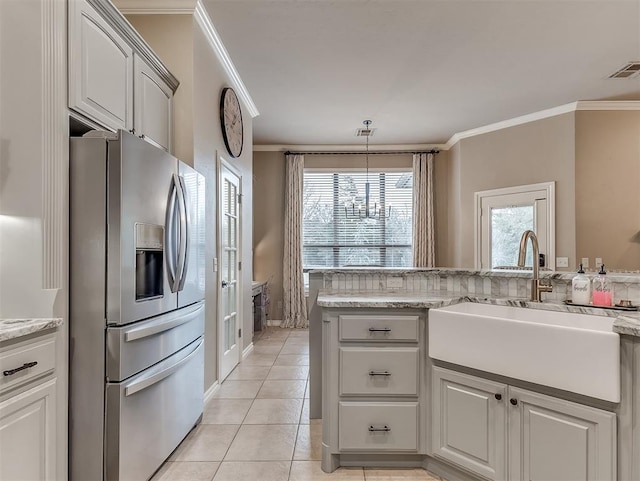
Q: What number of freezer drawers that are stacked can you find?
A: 2